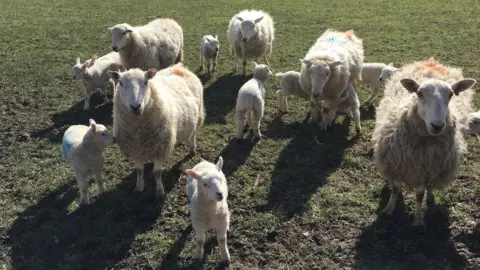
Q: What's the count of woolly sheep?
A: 5